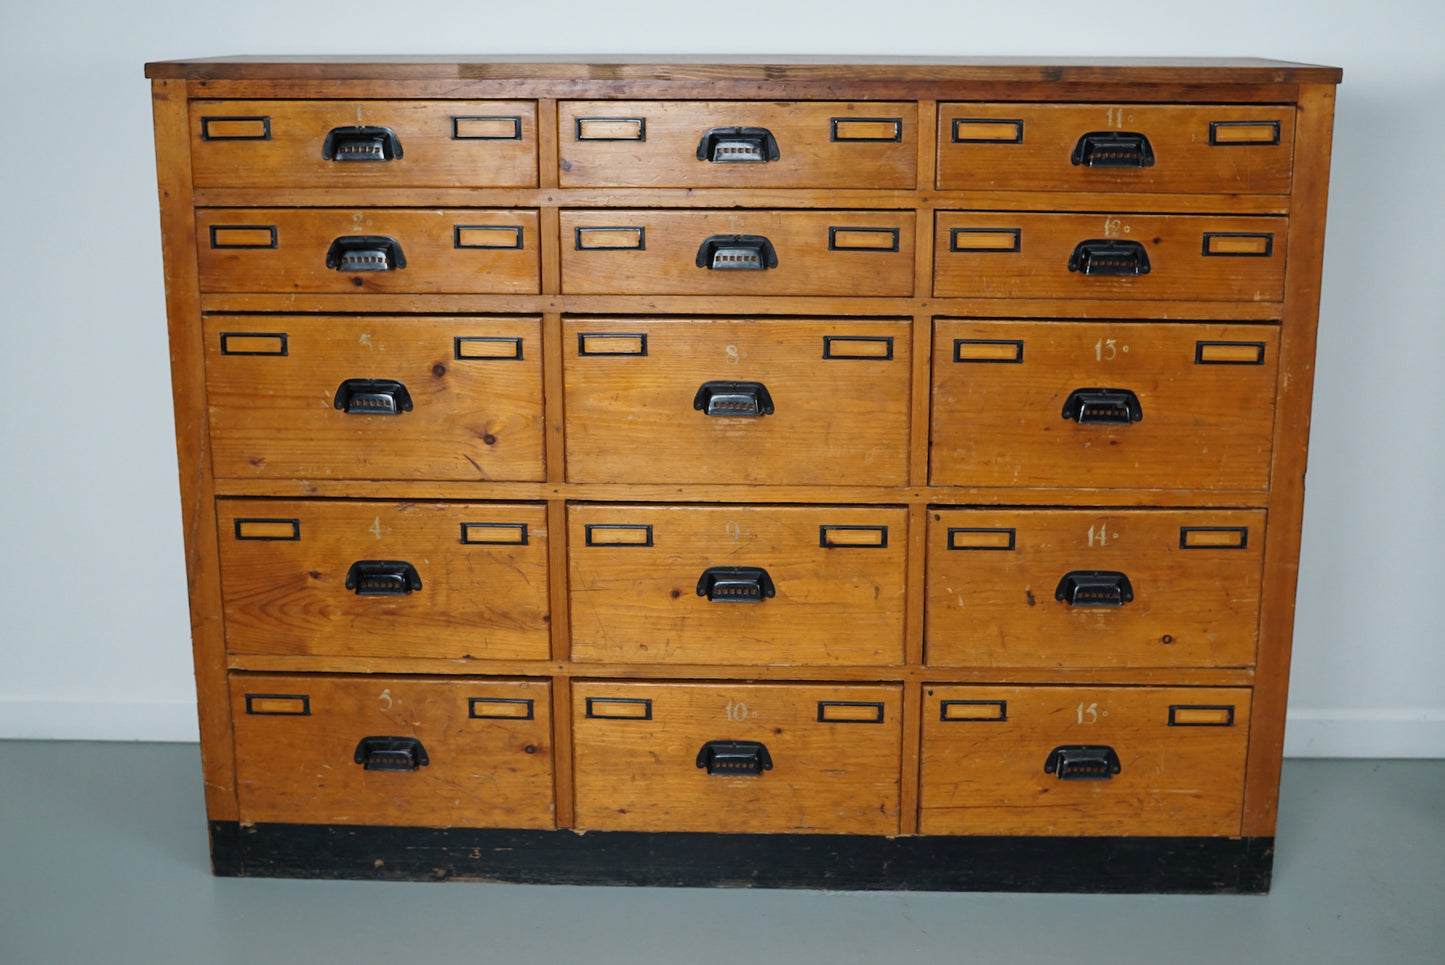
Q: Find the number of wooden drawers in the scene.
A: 15